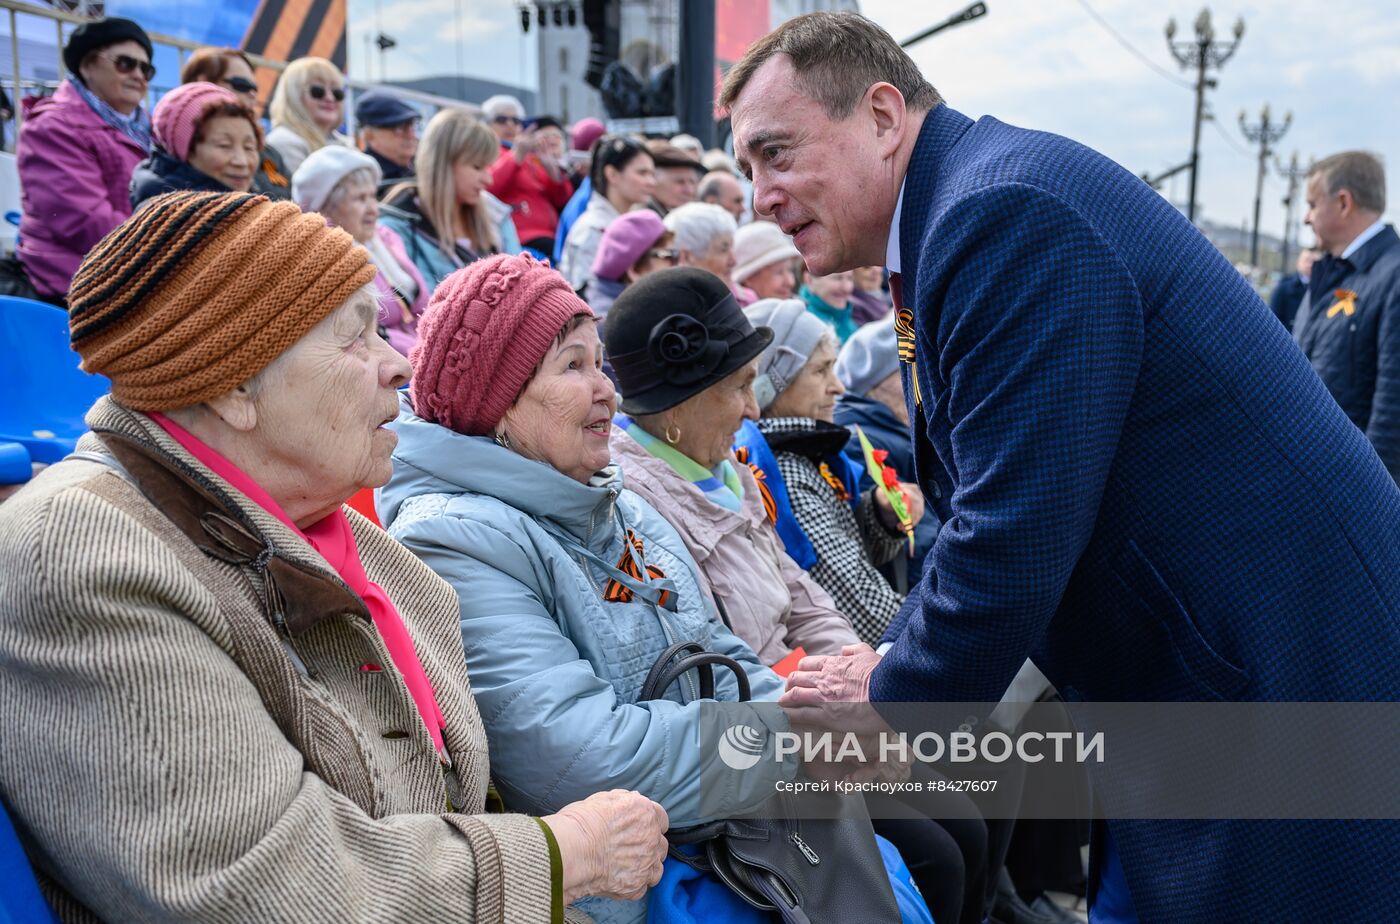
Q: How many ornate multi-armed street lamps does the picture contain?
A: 3